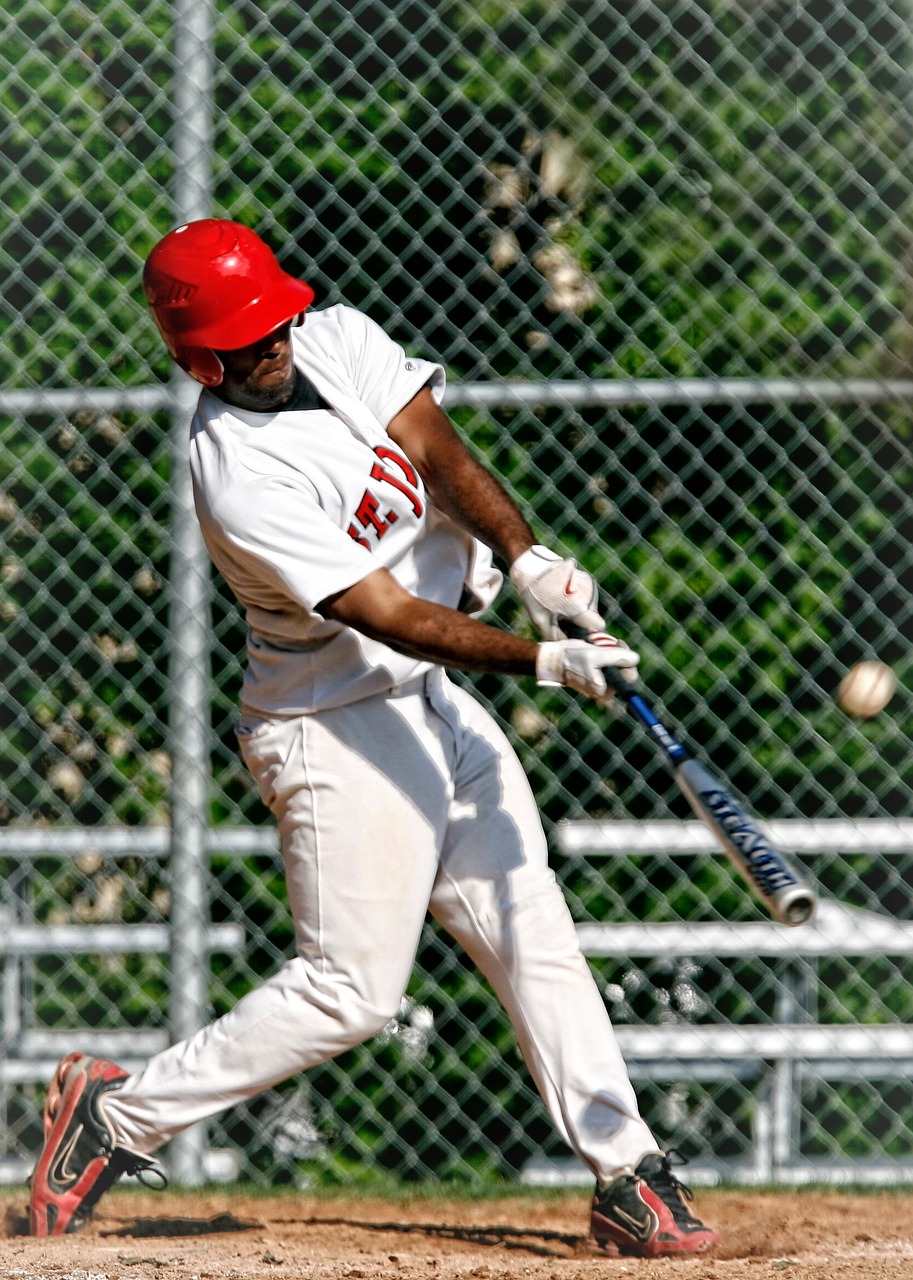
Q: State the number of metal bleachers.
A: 2